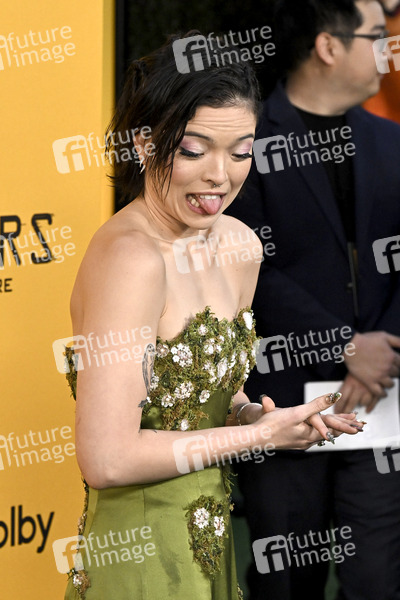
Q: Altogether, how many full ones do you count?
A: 9